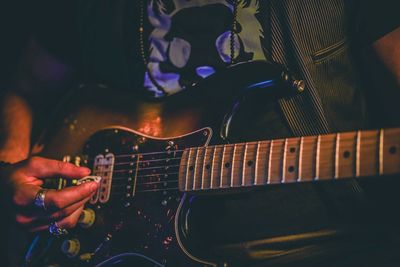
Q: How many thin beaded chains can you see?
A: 2